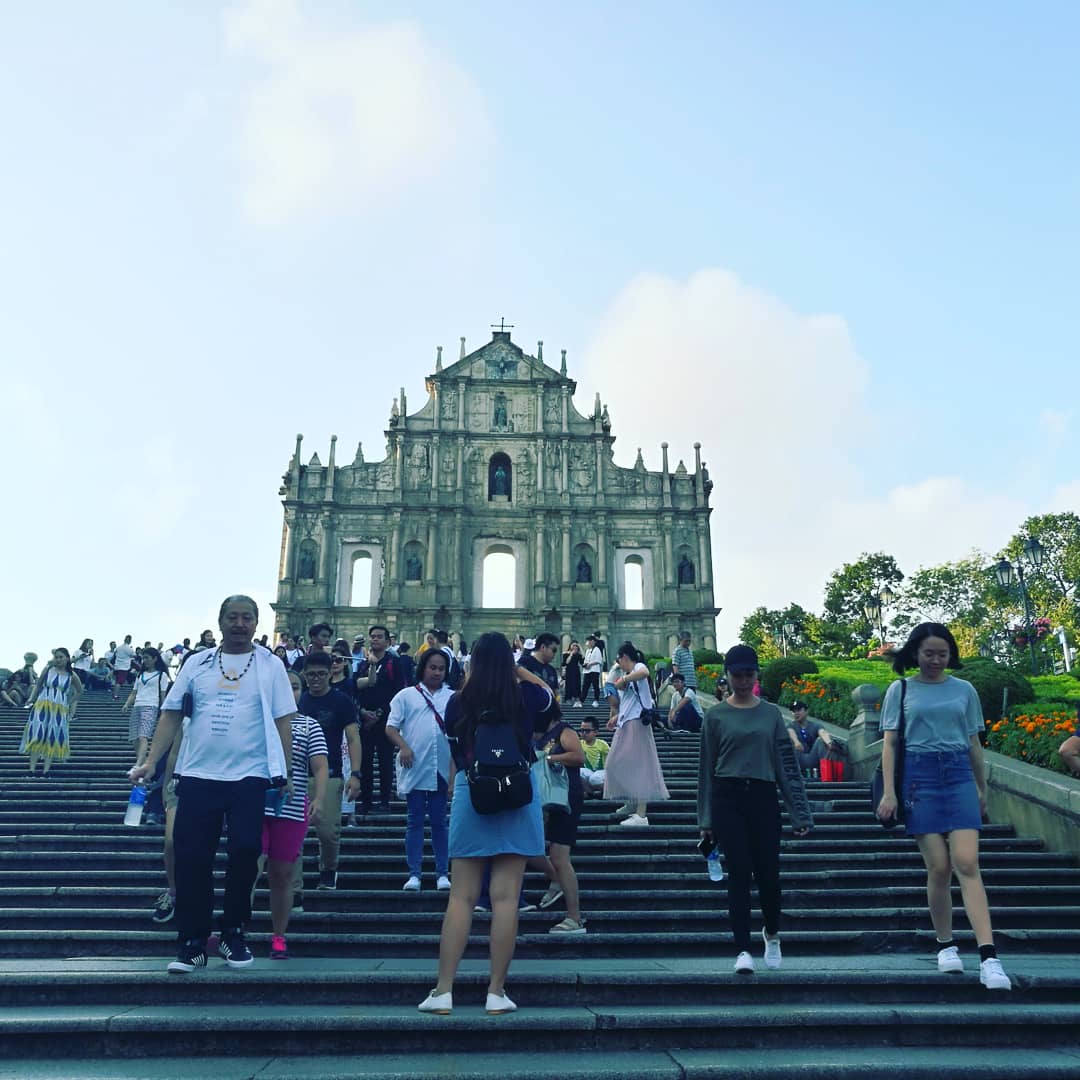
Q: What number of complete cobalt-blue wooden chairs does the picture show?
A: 0